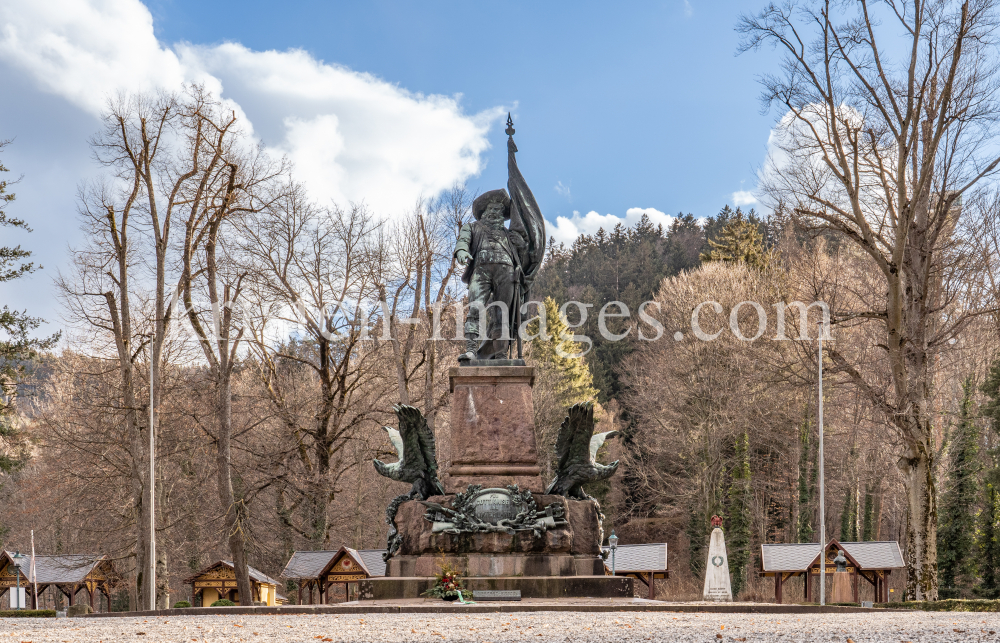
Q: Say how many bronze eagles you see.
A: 2